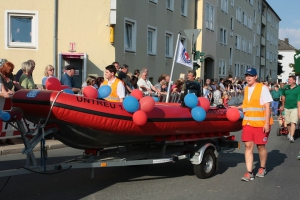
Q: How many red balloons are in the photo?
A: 8